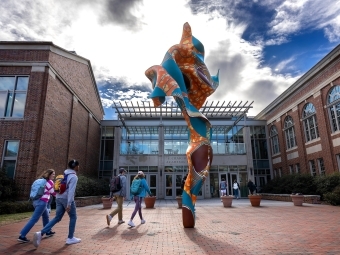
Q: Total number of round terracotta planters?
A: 6